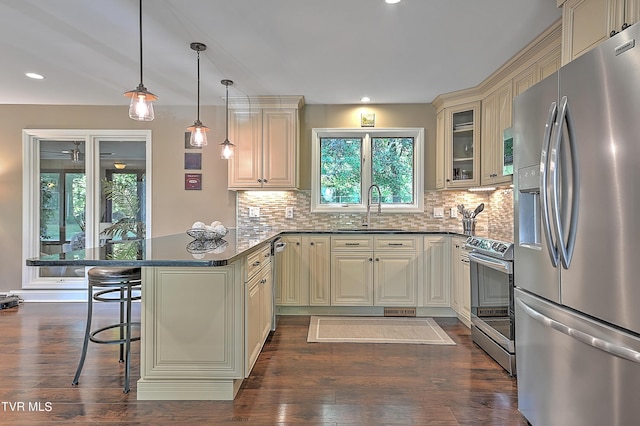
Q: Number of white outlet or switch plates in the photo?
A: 4